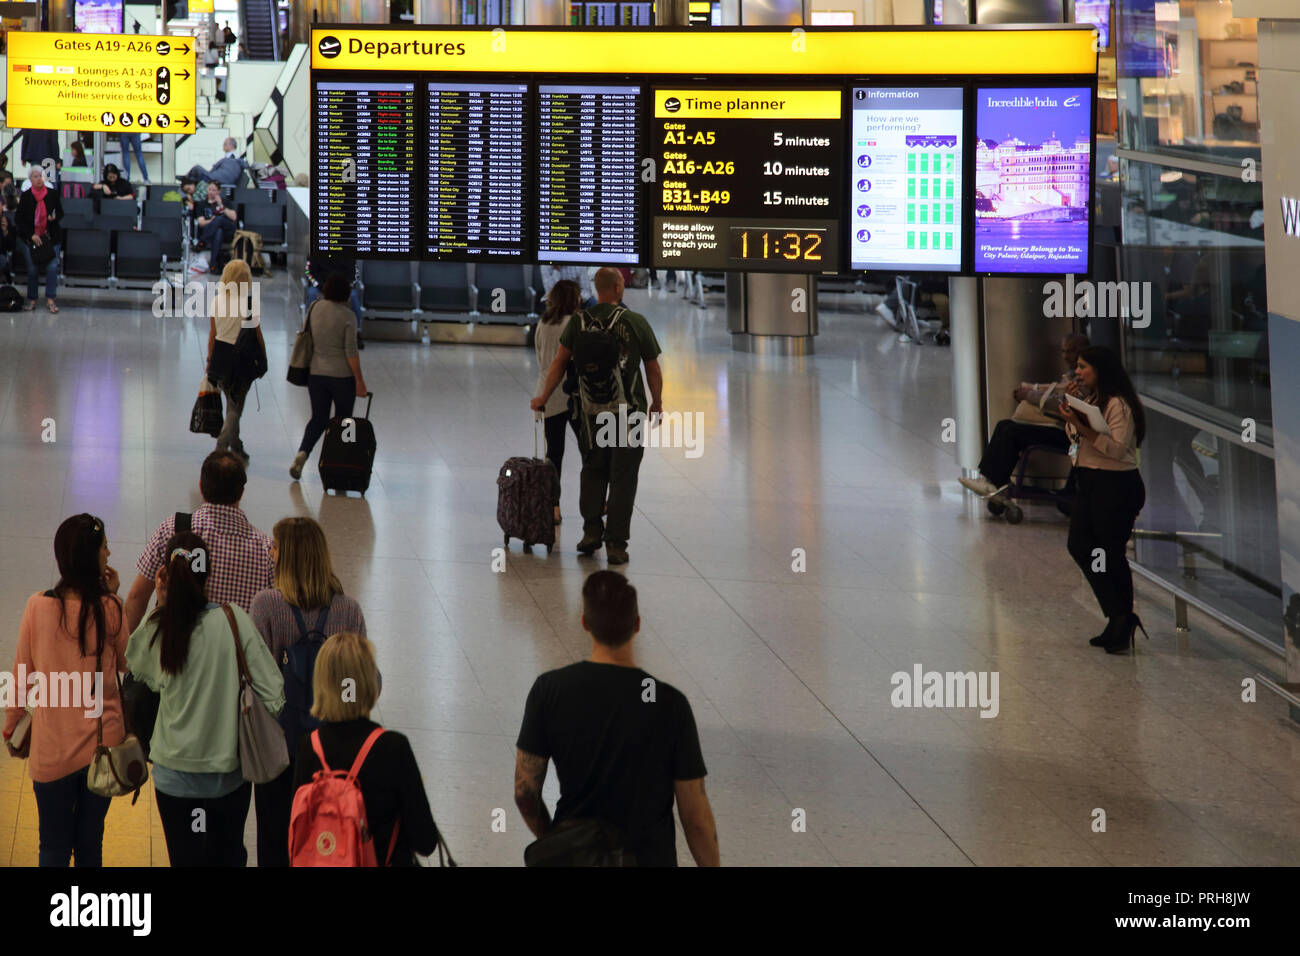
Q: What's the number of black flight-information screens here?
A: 3